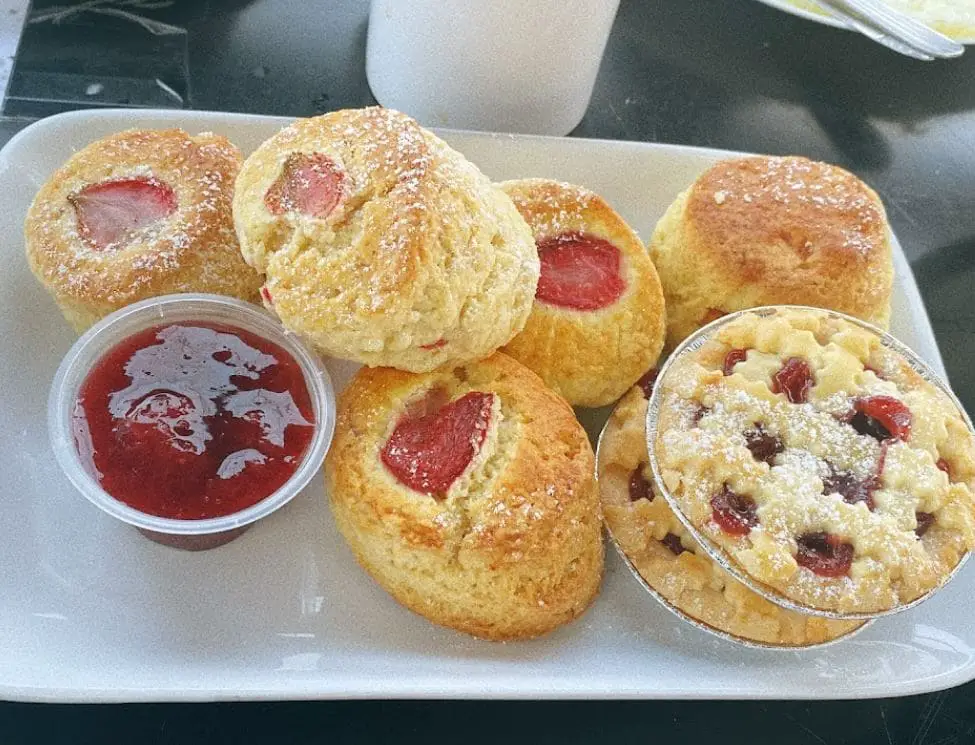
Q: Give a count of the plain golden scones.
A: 1